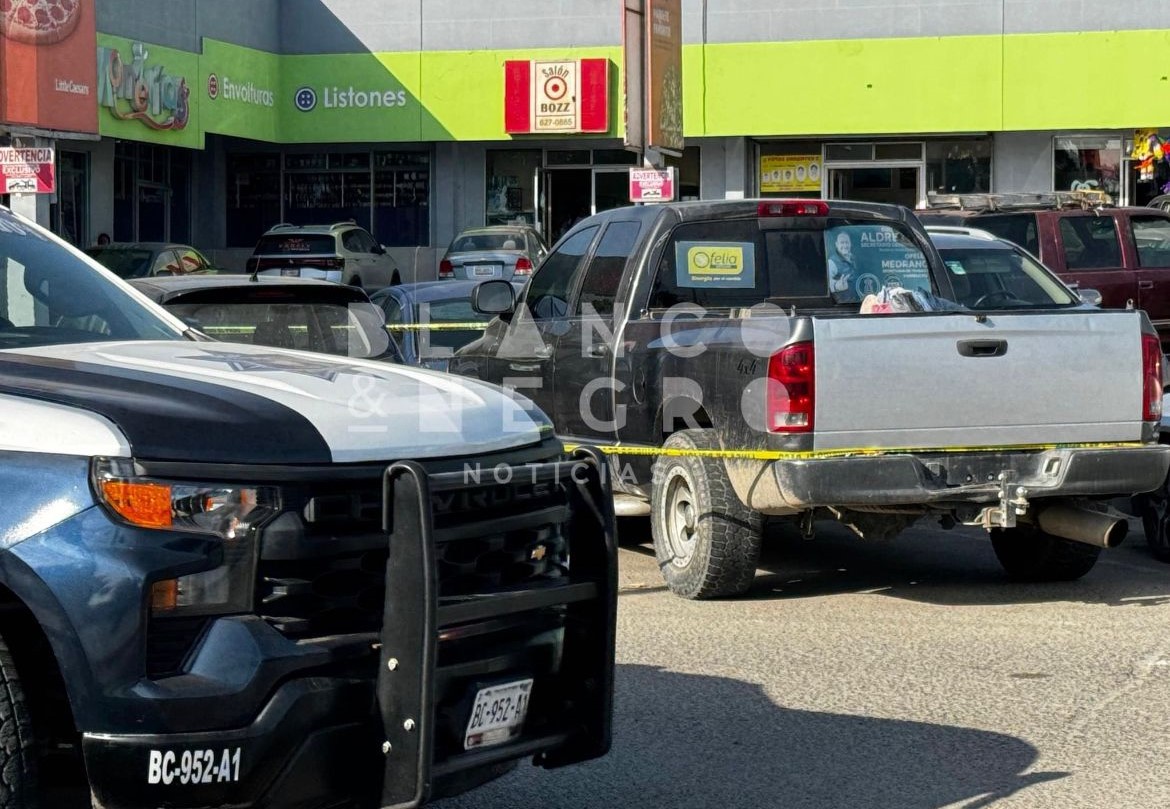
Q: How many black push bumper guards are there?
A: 1